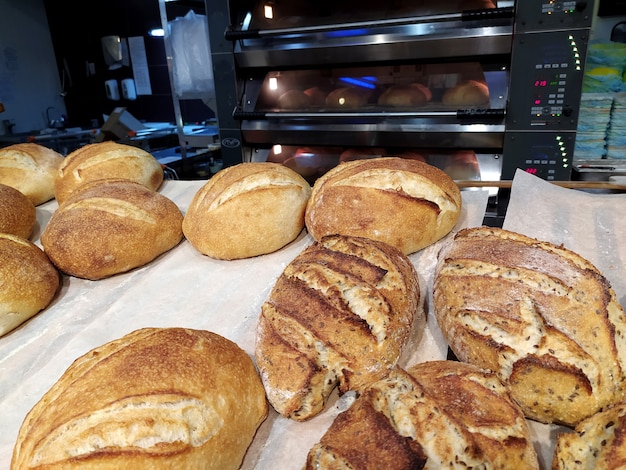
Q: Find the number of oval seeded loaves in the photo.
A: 4